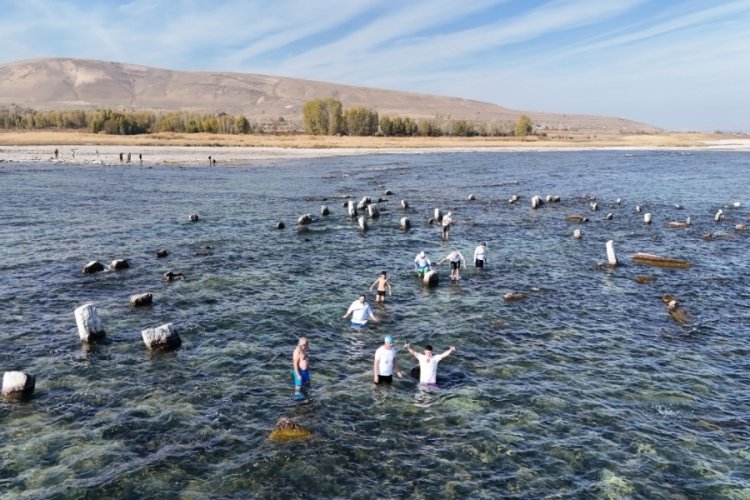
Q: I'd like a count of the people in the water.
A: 9